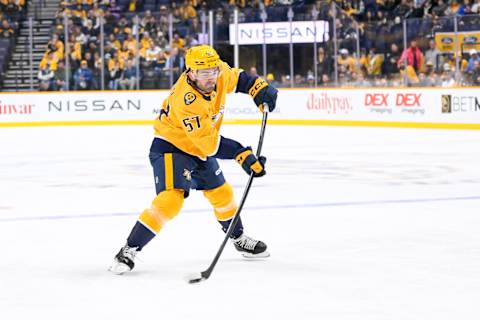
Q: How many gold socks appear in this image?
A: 2